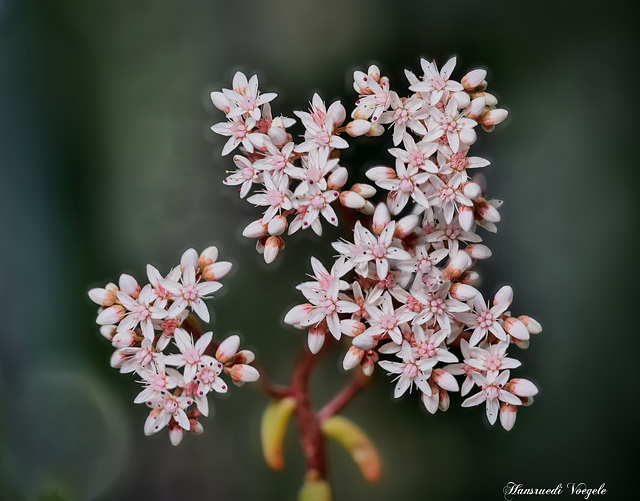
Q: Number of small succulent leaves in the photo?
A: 3